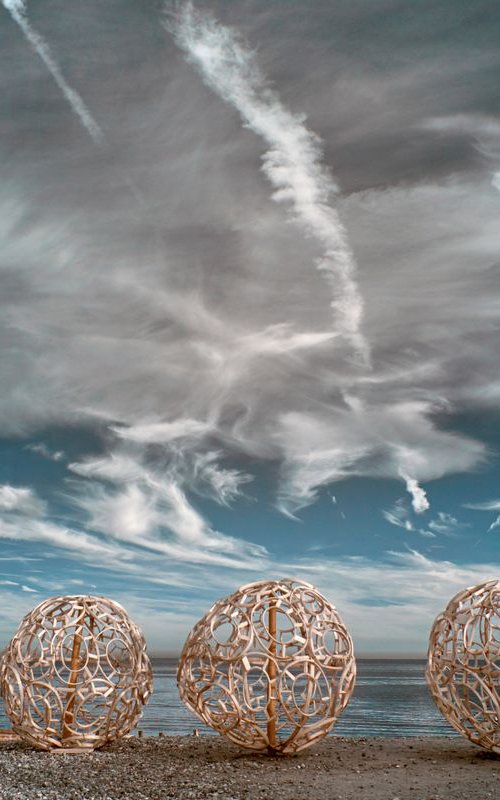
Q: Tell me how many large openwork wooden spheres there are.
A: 3